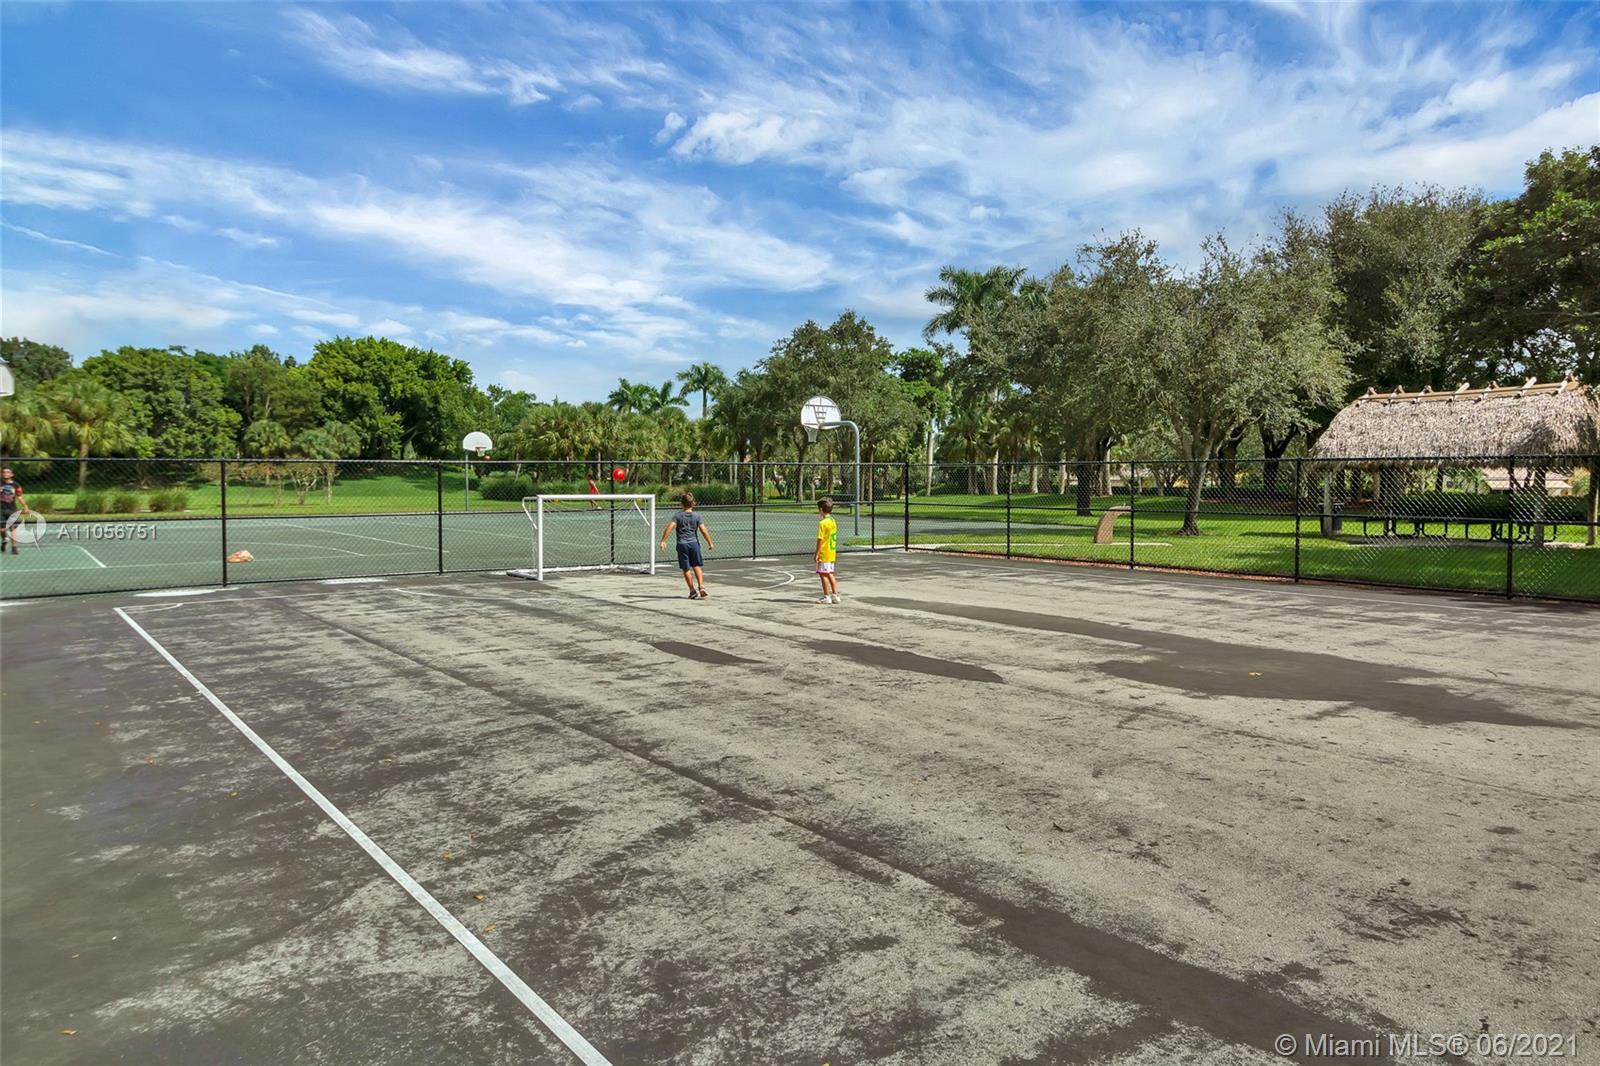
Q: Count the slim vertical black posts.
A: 10